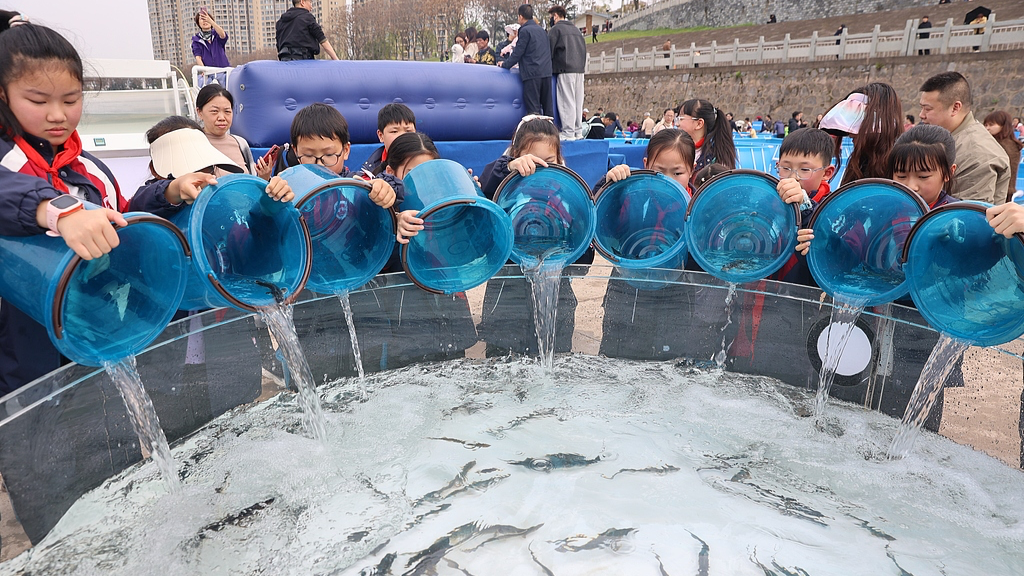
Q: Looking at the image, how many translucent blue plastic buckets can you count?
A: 9